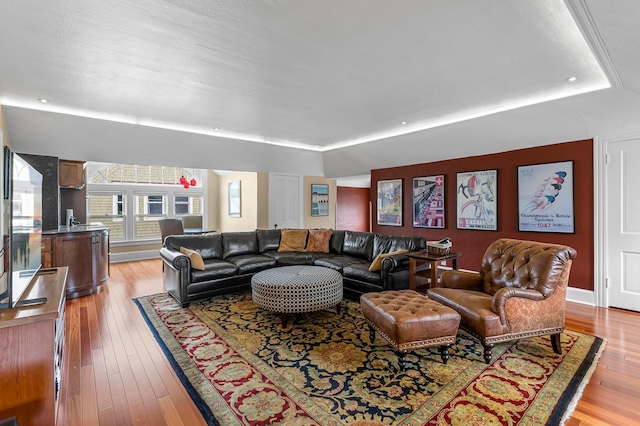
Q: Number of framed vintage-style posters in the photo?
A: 4